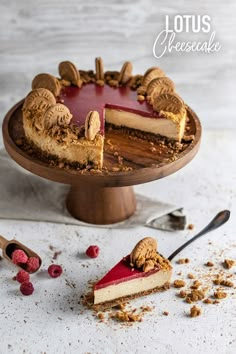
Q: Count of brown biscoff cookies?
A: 11